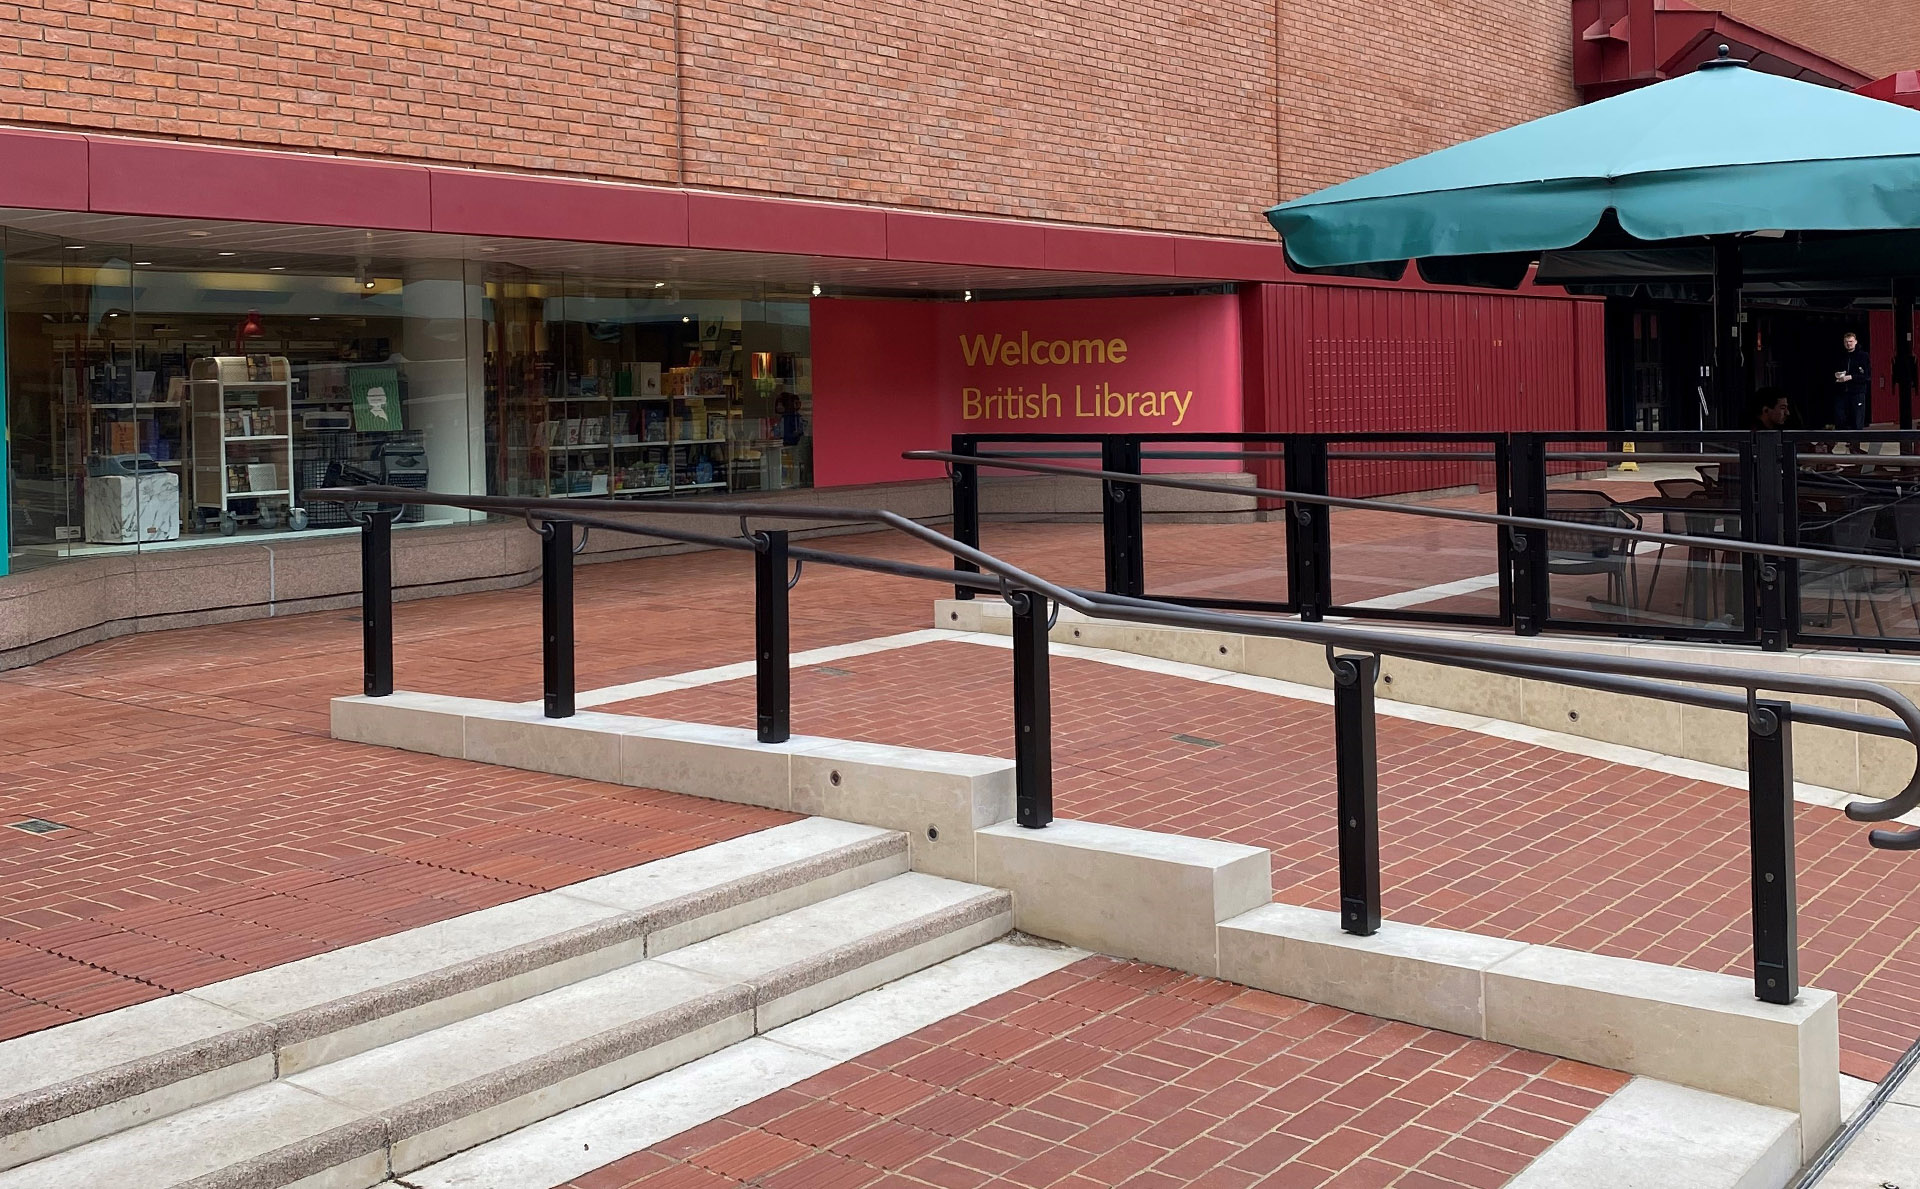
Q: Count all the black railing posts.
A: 11